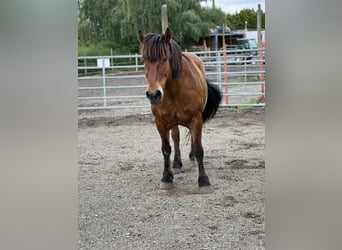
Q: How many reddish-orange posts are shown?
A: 2